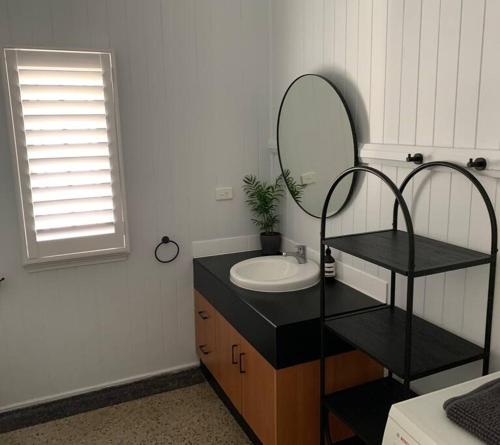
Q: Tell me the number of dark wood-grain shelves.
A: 3